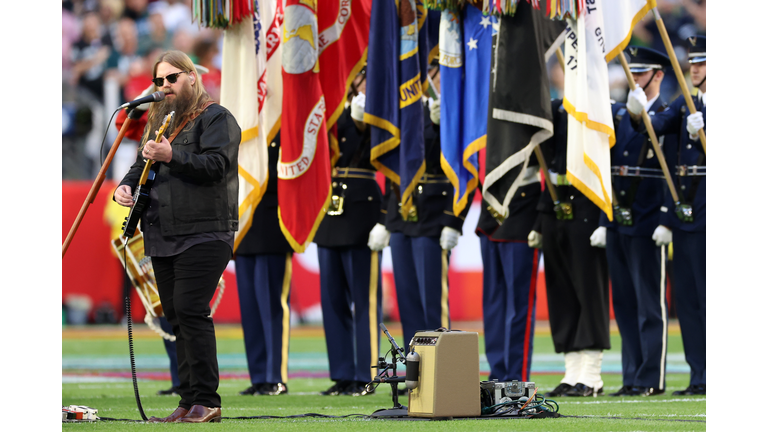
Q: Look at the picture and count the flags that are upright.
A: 6